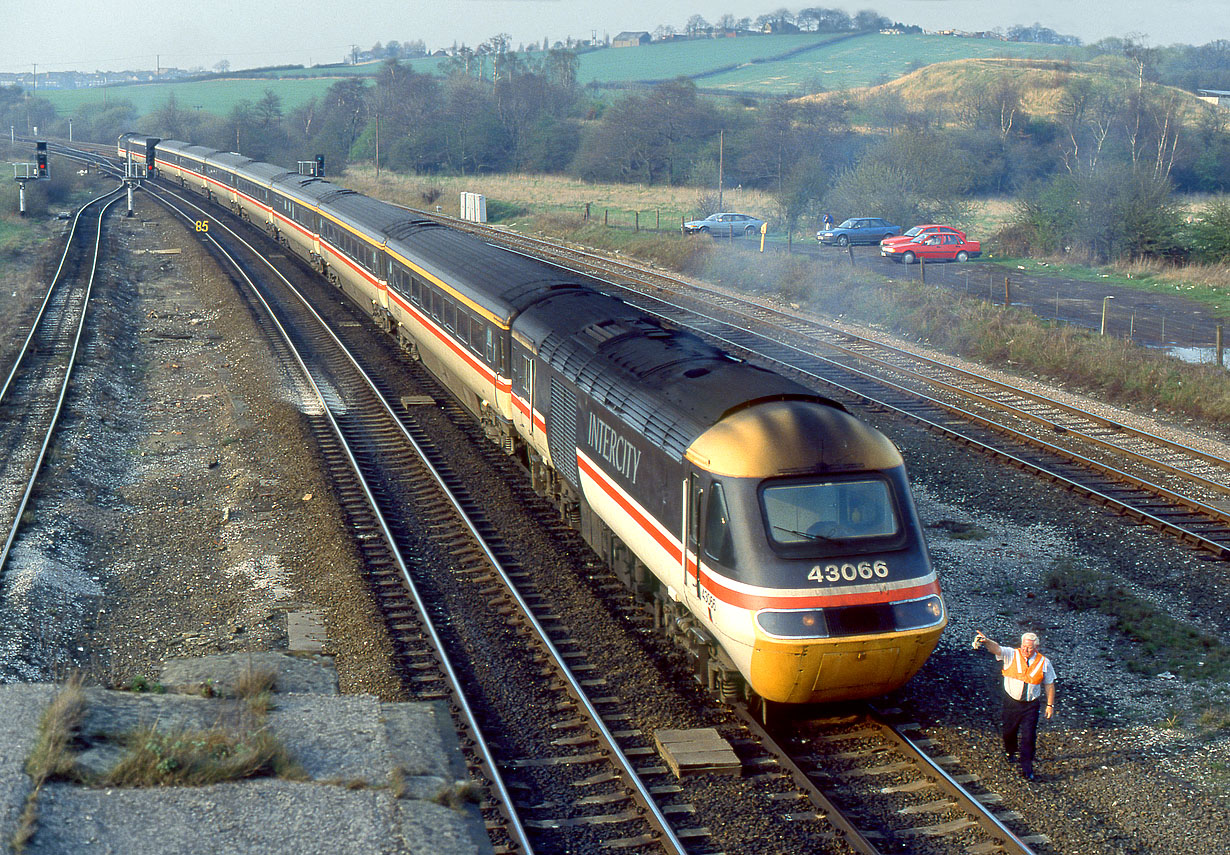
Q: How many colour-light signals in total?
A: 3